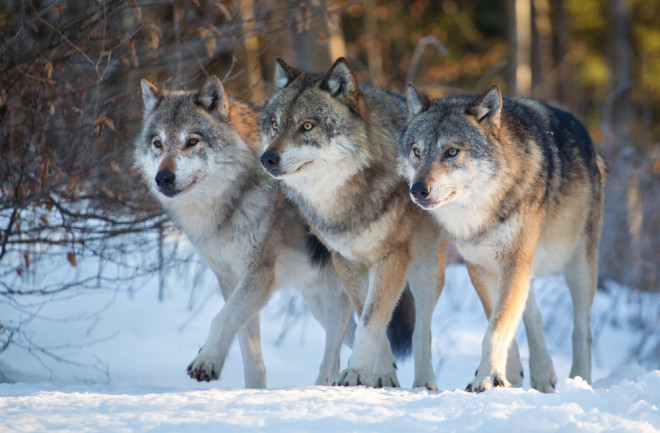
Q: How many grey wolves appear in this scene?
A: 3